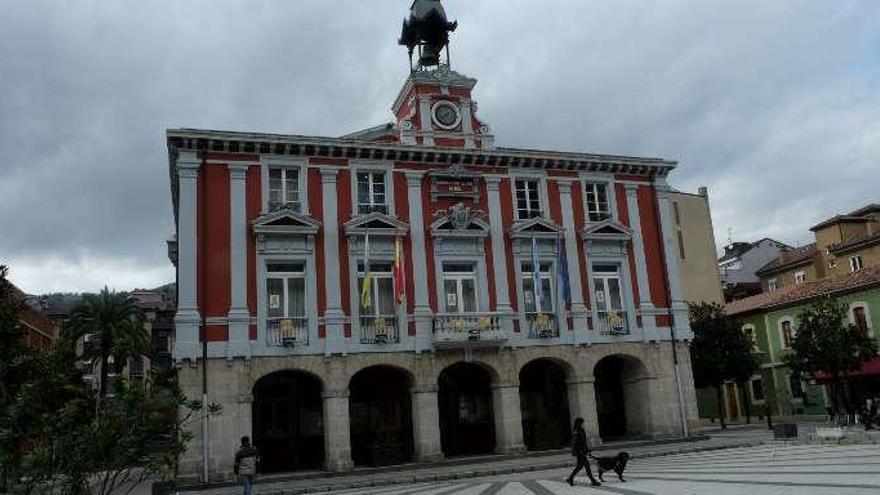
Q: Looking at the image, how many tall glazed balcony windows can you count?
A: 5